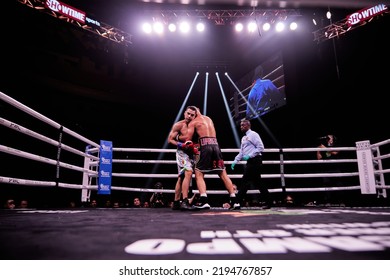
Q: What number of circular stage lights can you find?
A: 10